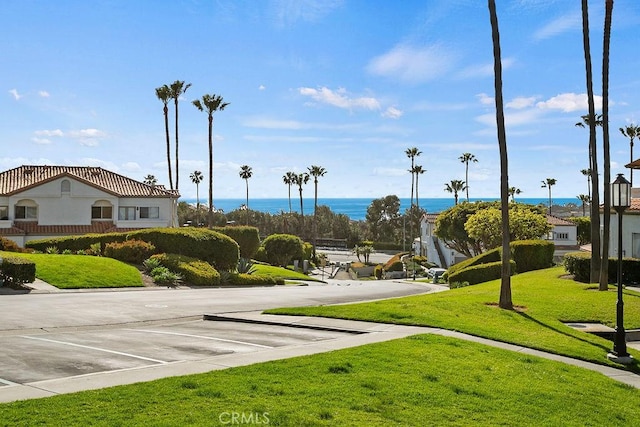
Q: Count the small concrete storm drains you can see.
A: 1